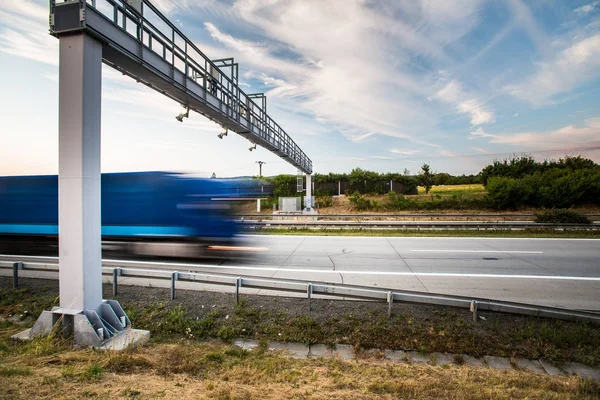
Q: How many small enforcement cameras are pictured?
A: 3